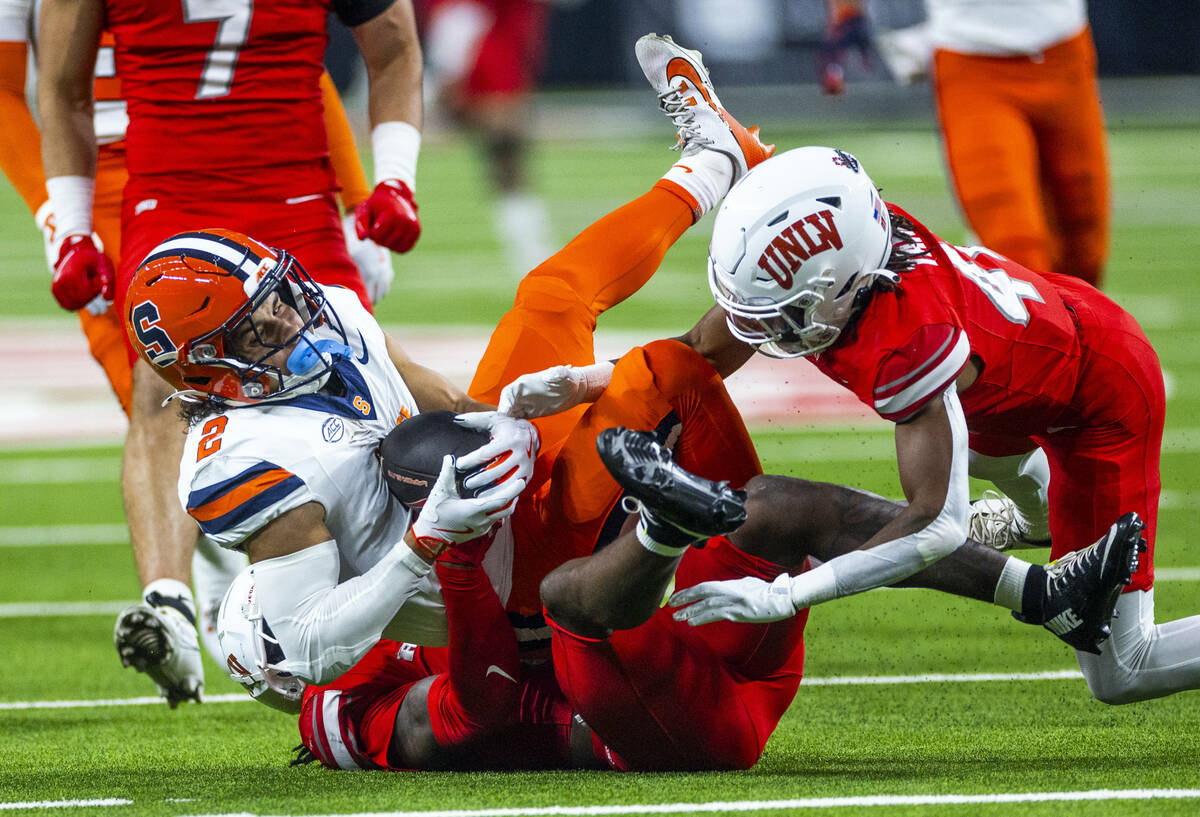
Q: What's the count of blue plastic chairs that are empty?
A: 0